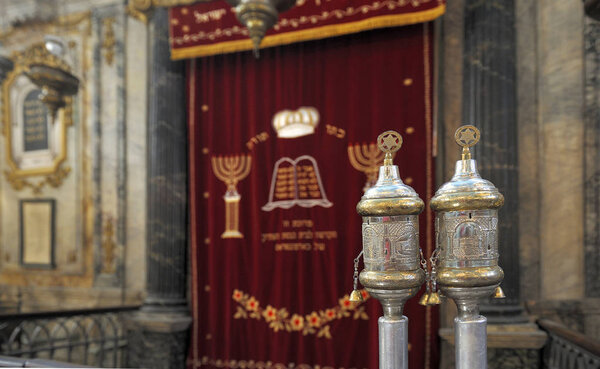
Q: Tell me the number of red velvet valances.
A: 1